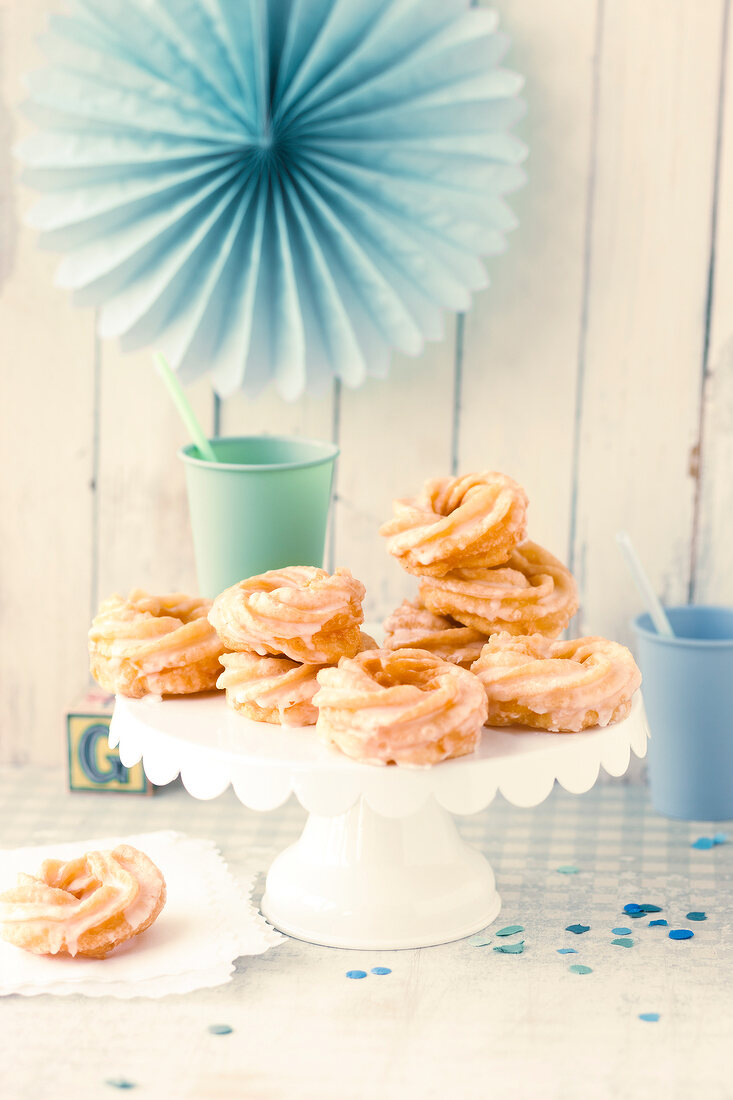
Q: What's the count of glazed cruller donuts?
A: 9